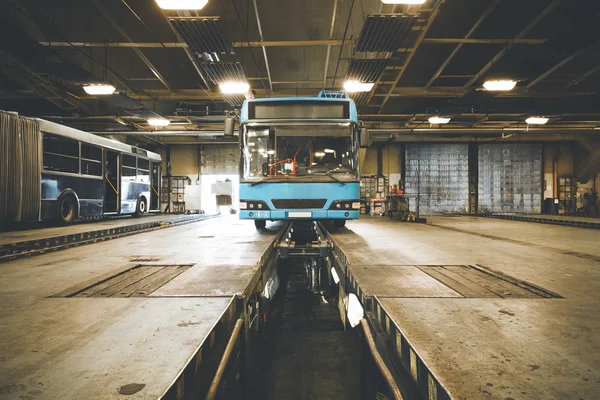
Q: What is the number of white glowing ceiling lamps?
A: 9